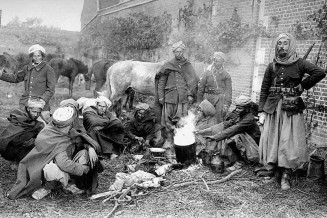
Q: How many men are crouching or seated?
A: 7